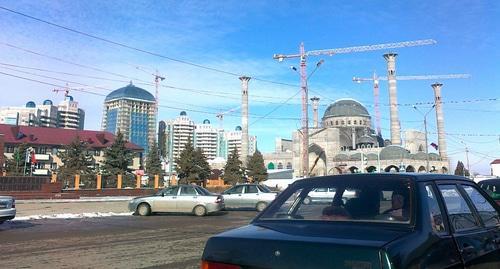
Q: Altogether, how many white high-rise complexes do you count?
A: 2